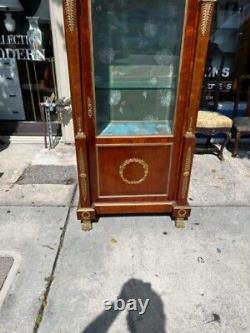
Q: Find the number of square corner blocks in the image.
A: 2